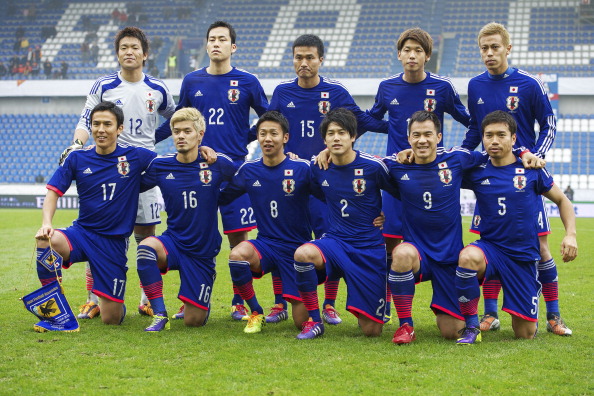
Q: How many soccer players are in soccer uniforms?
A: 11